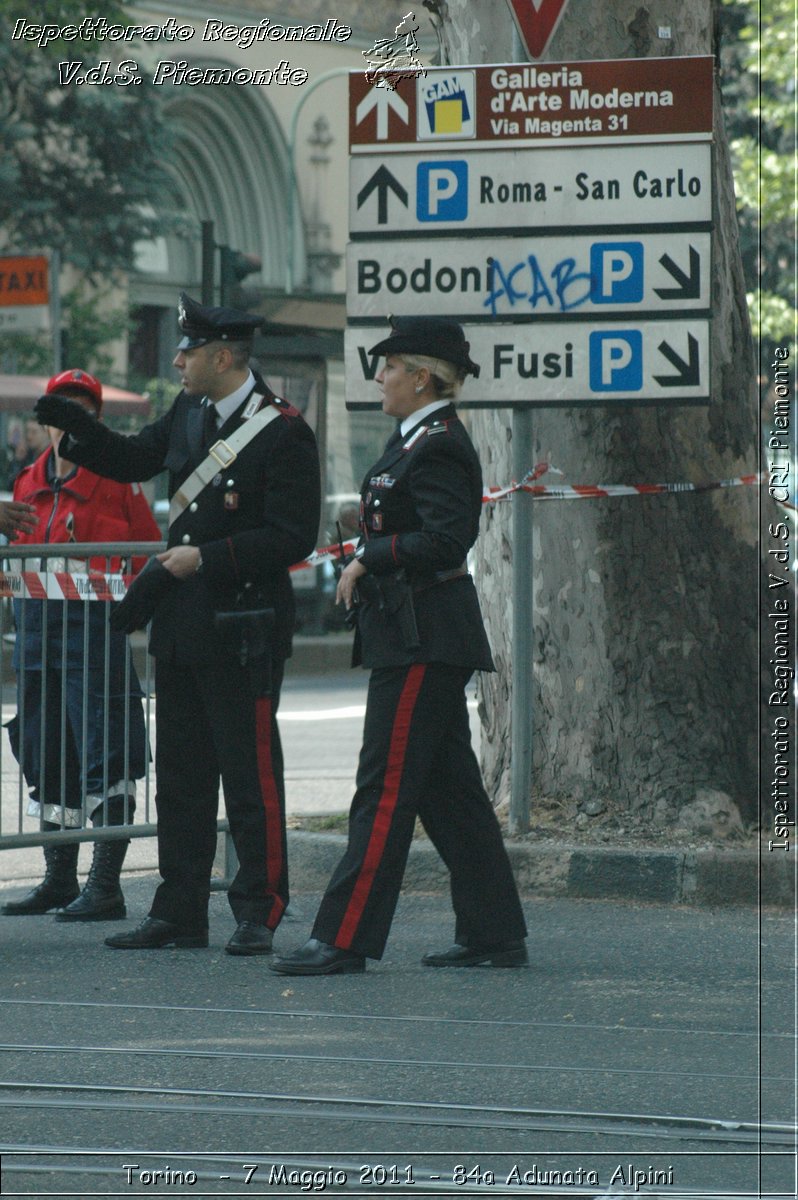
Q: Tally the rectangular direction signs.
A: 4